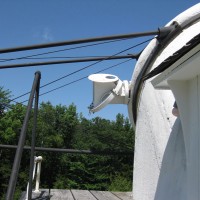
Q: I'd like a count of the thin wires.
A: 4